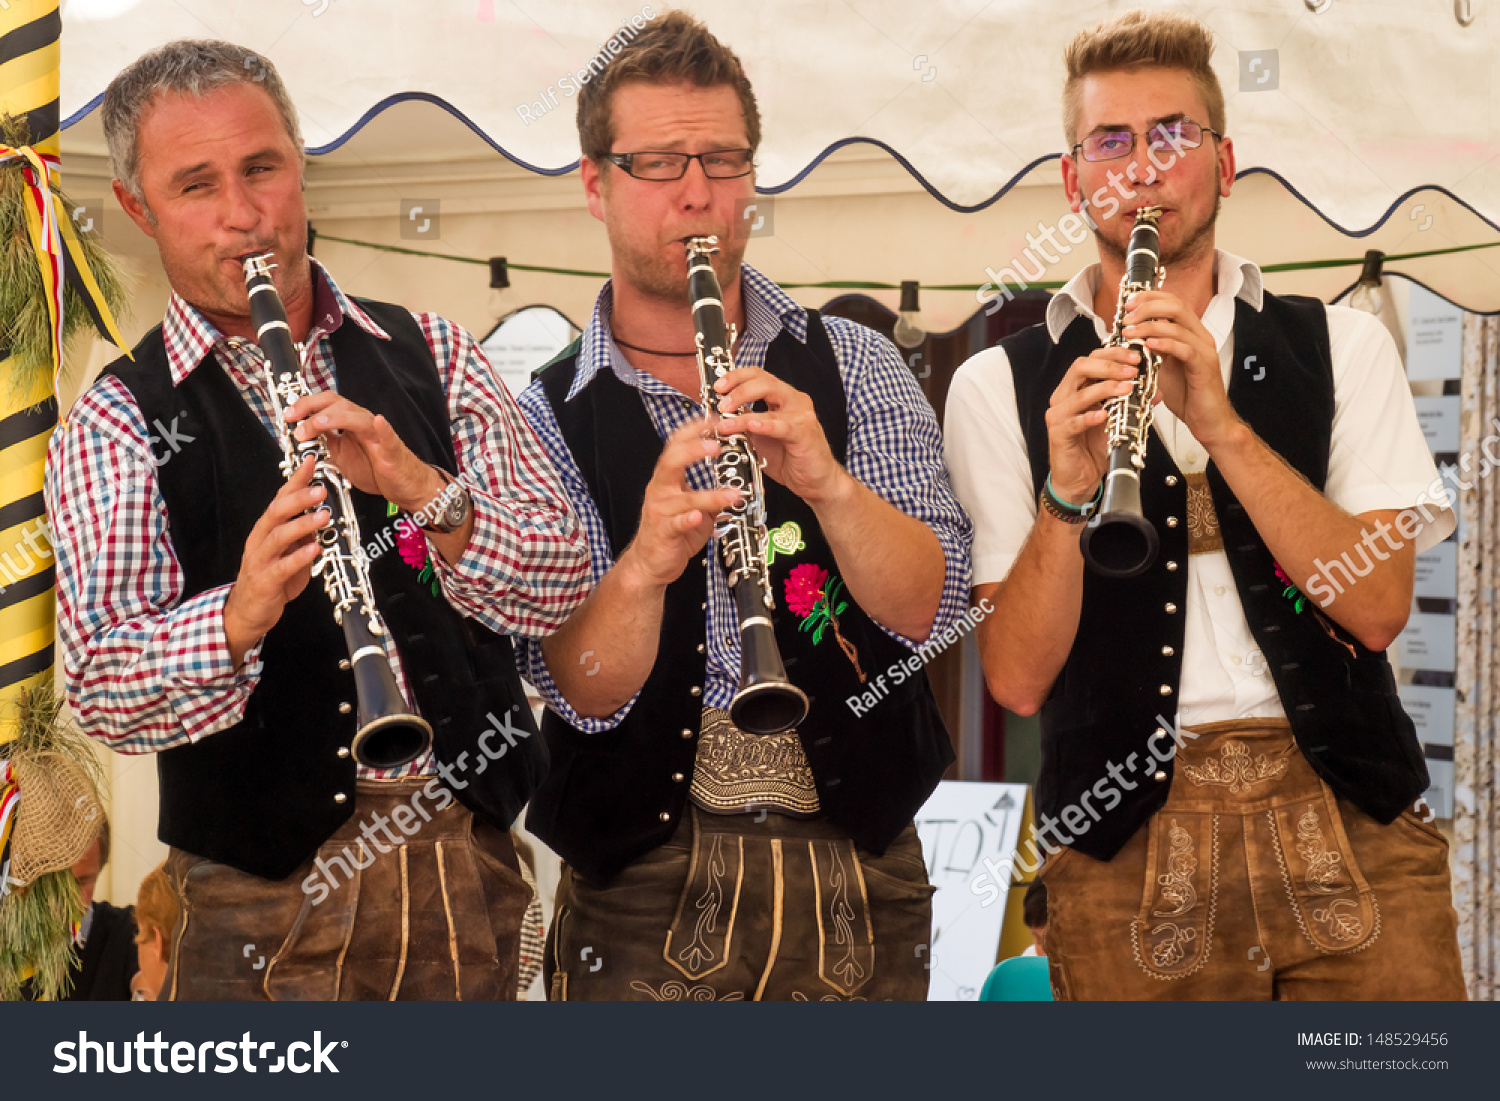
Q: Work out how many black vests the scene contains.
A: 3